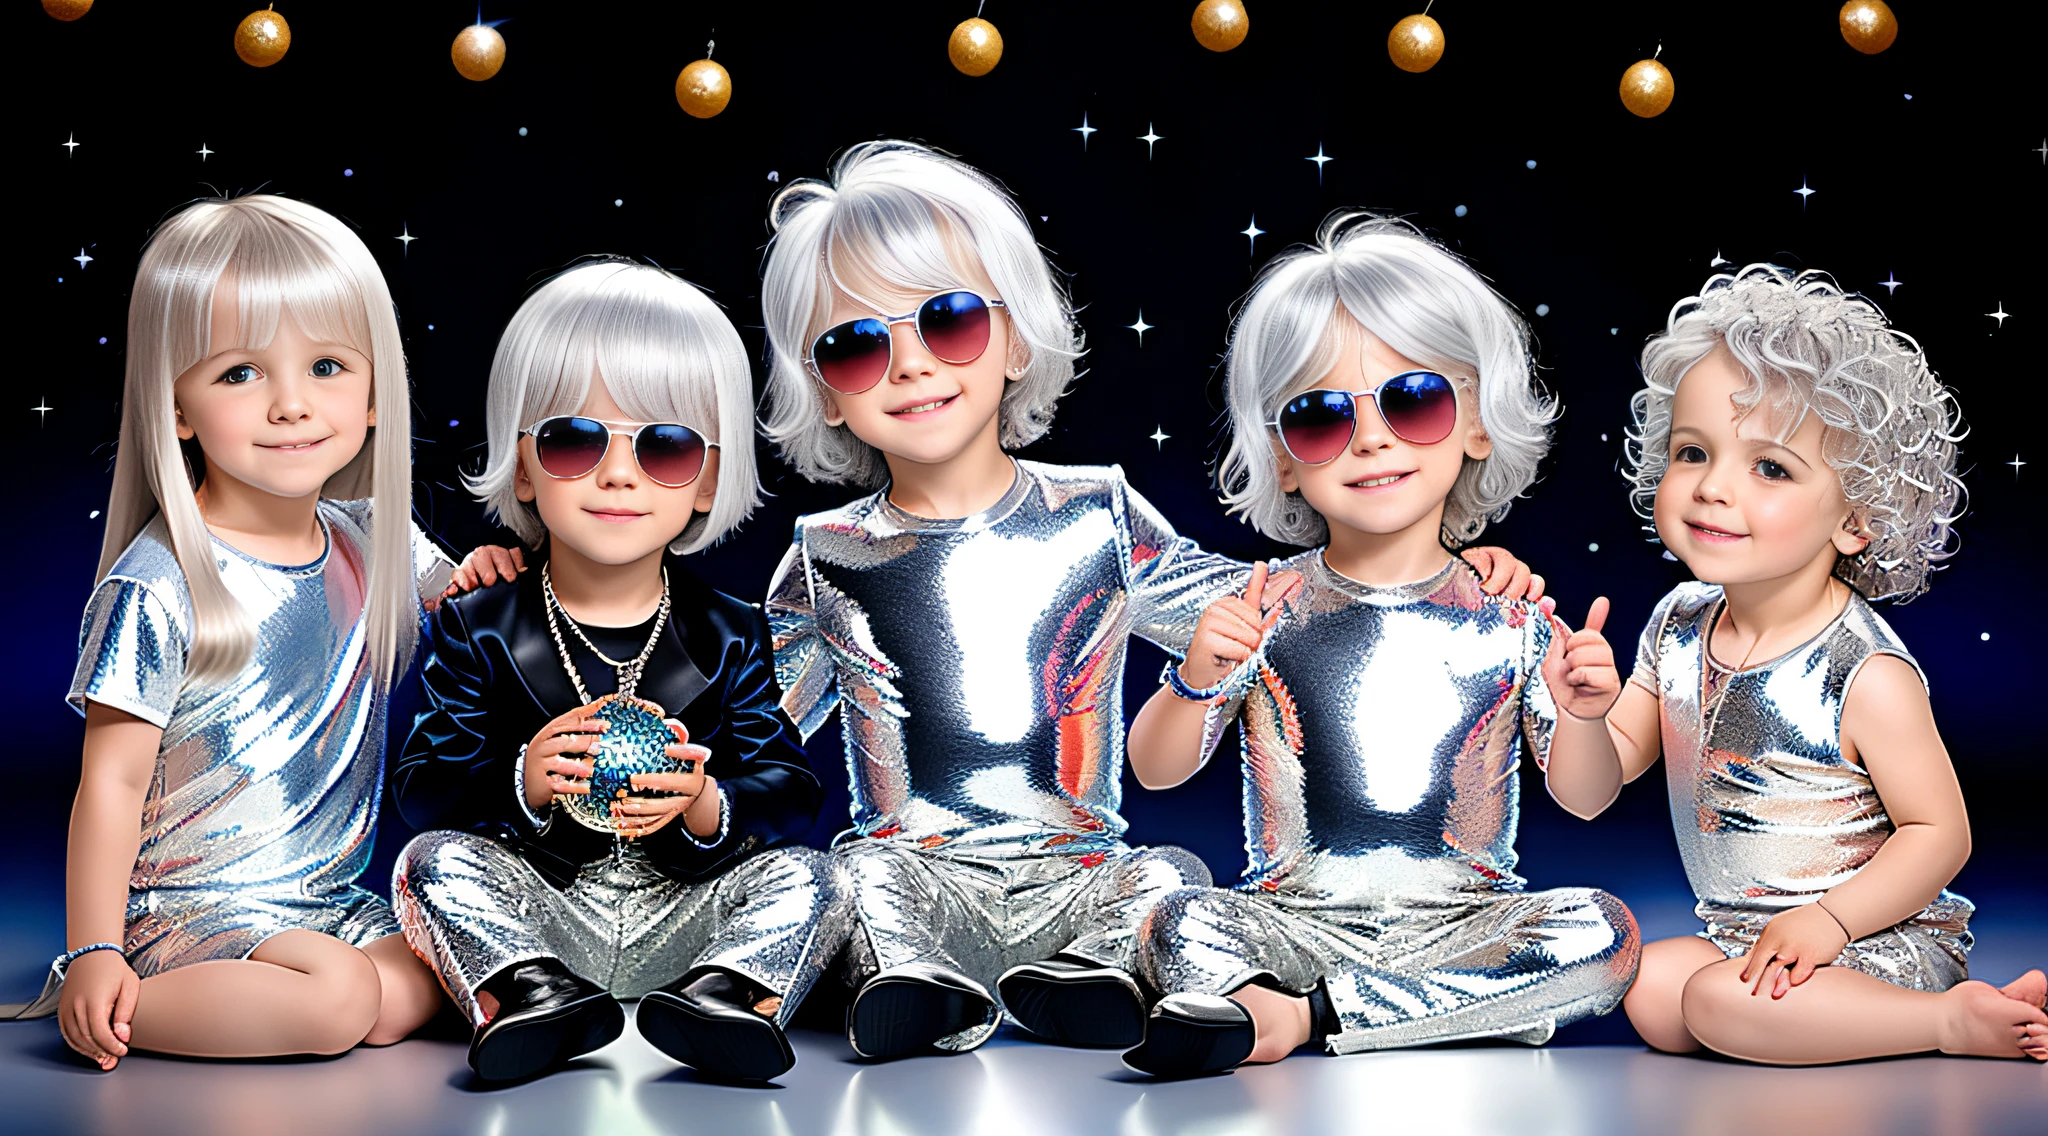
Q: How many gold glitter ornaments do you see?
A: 9